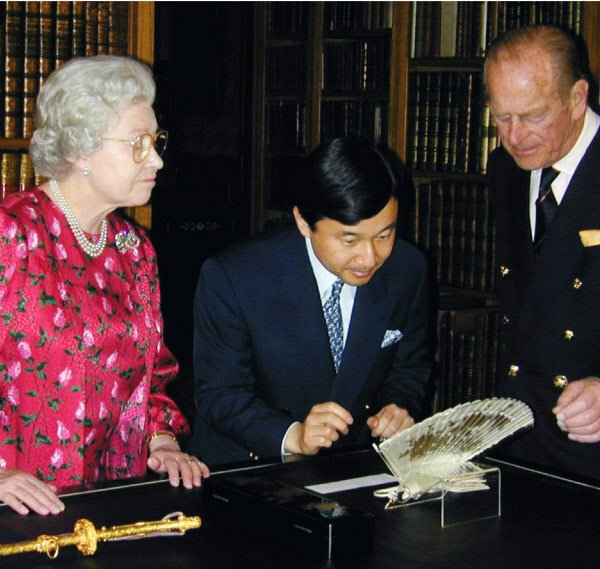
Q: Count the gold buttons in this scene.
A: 6